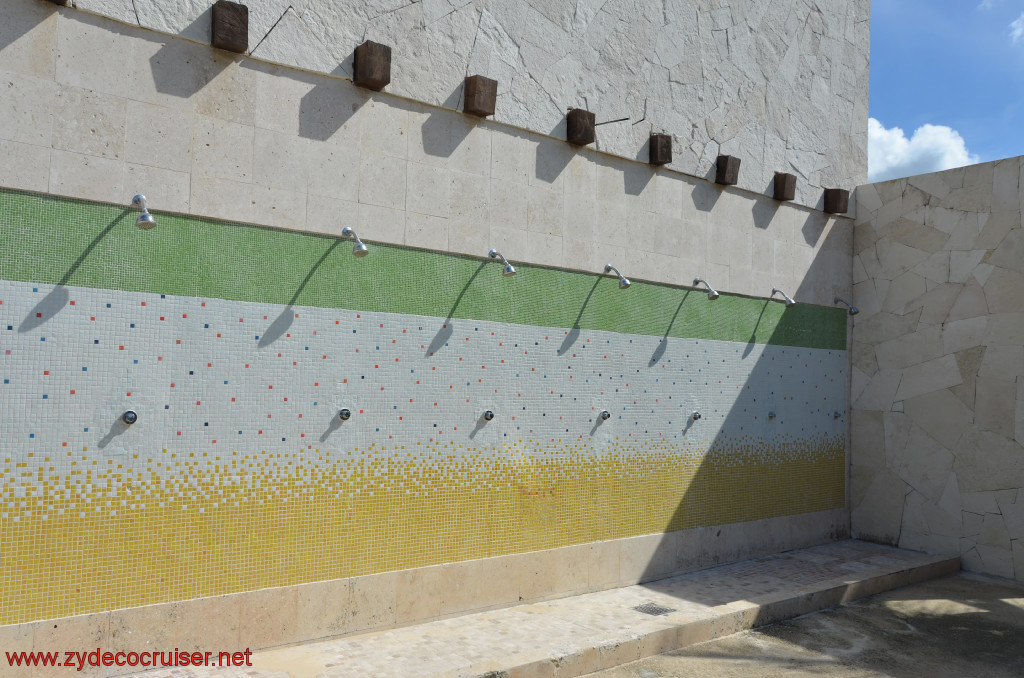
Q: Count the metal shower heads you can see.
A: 7